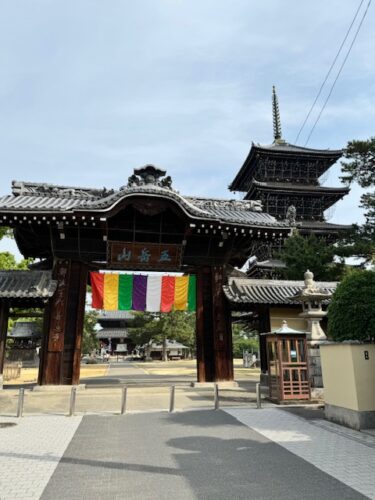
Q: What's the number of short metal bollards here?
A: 6